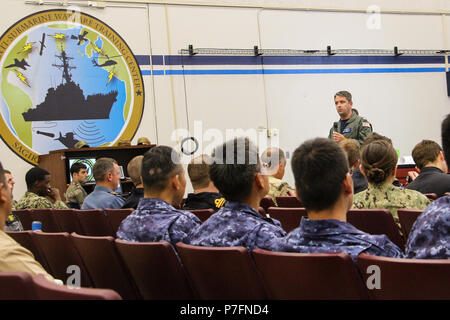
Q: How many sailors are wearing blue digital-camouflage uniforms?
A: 4